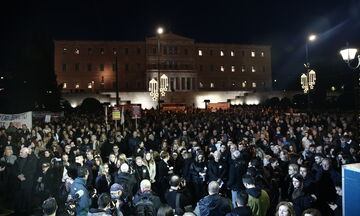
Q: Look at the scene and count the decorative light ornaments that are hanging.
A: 4